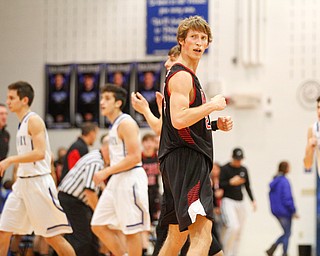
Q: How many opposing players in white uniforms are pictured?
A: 3